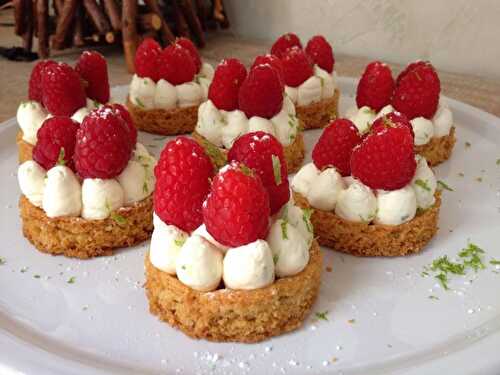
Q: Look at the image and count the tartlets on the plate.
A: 8